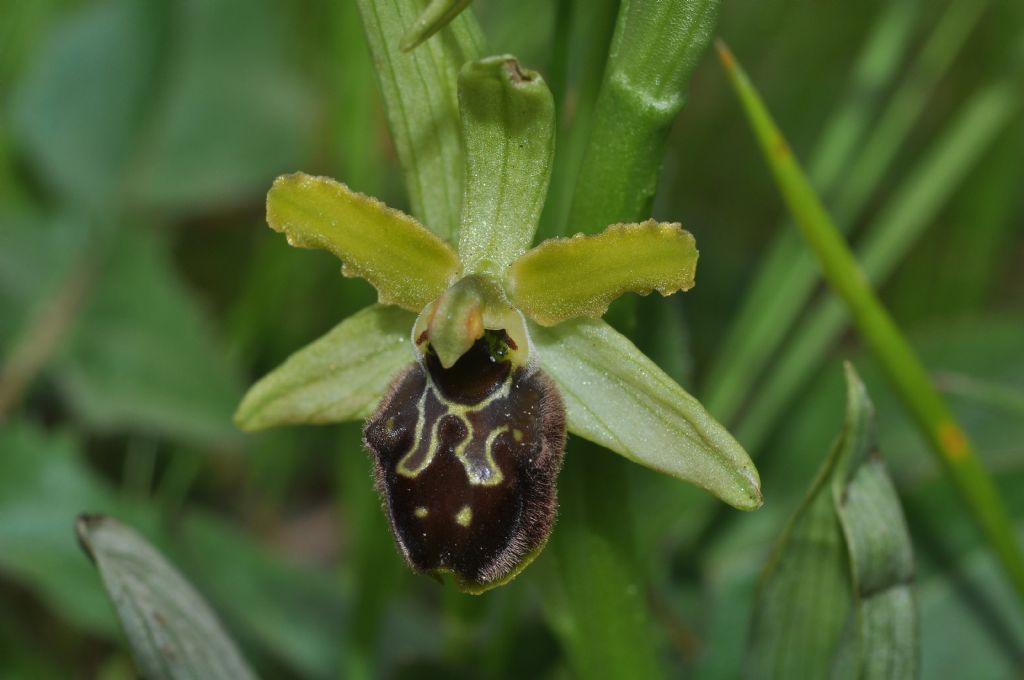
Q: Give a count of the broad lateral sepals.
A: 2